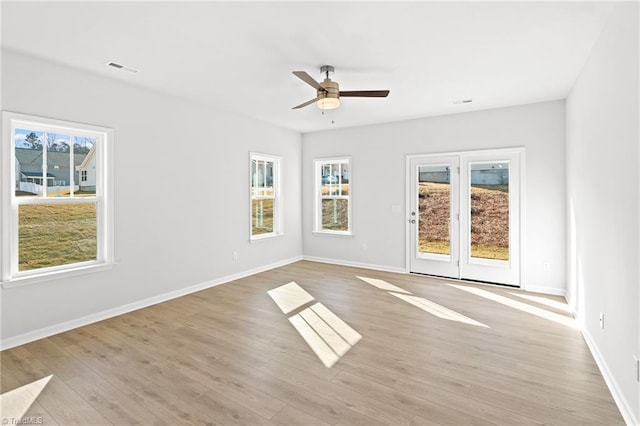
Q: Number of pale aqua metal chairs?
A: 0